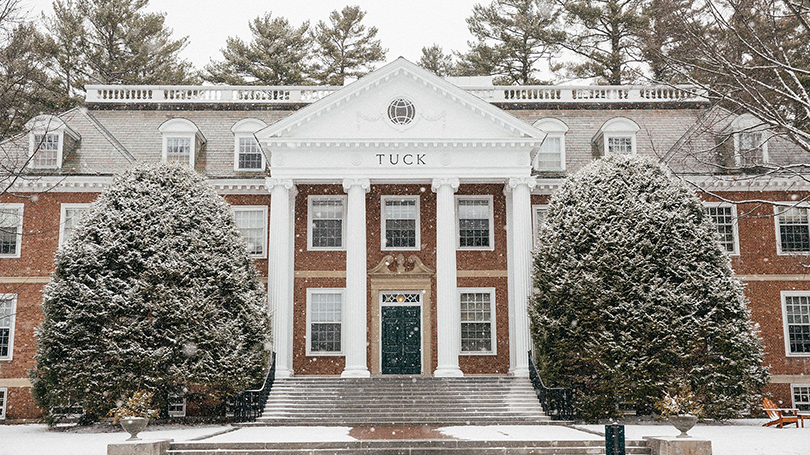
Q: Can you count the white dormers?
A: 6